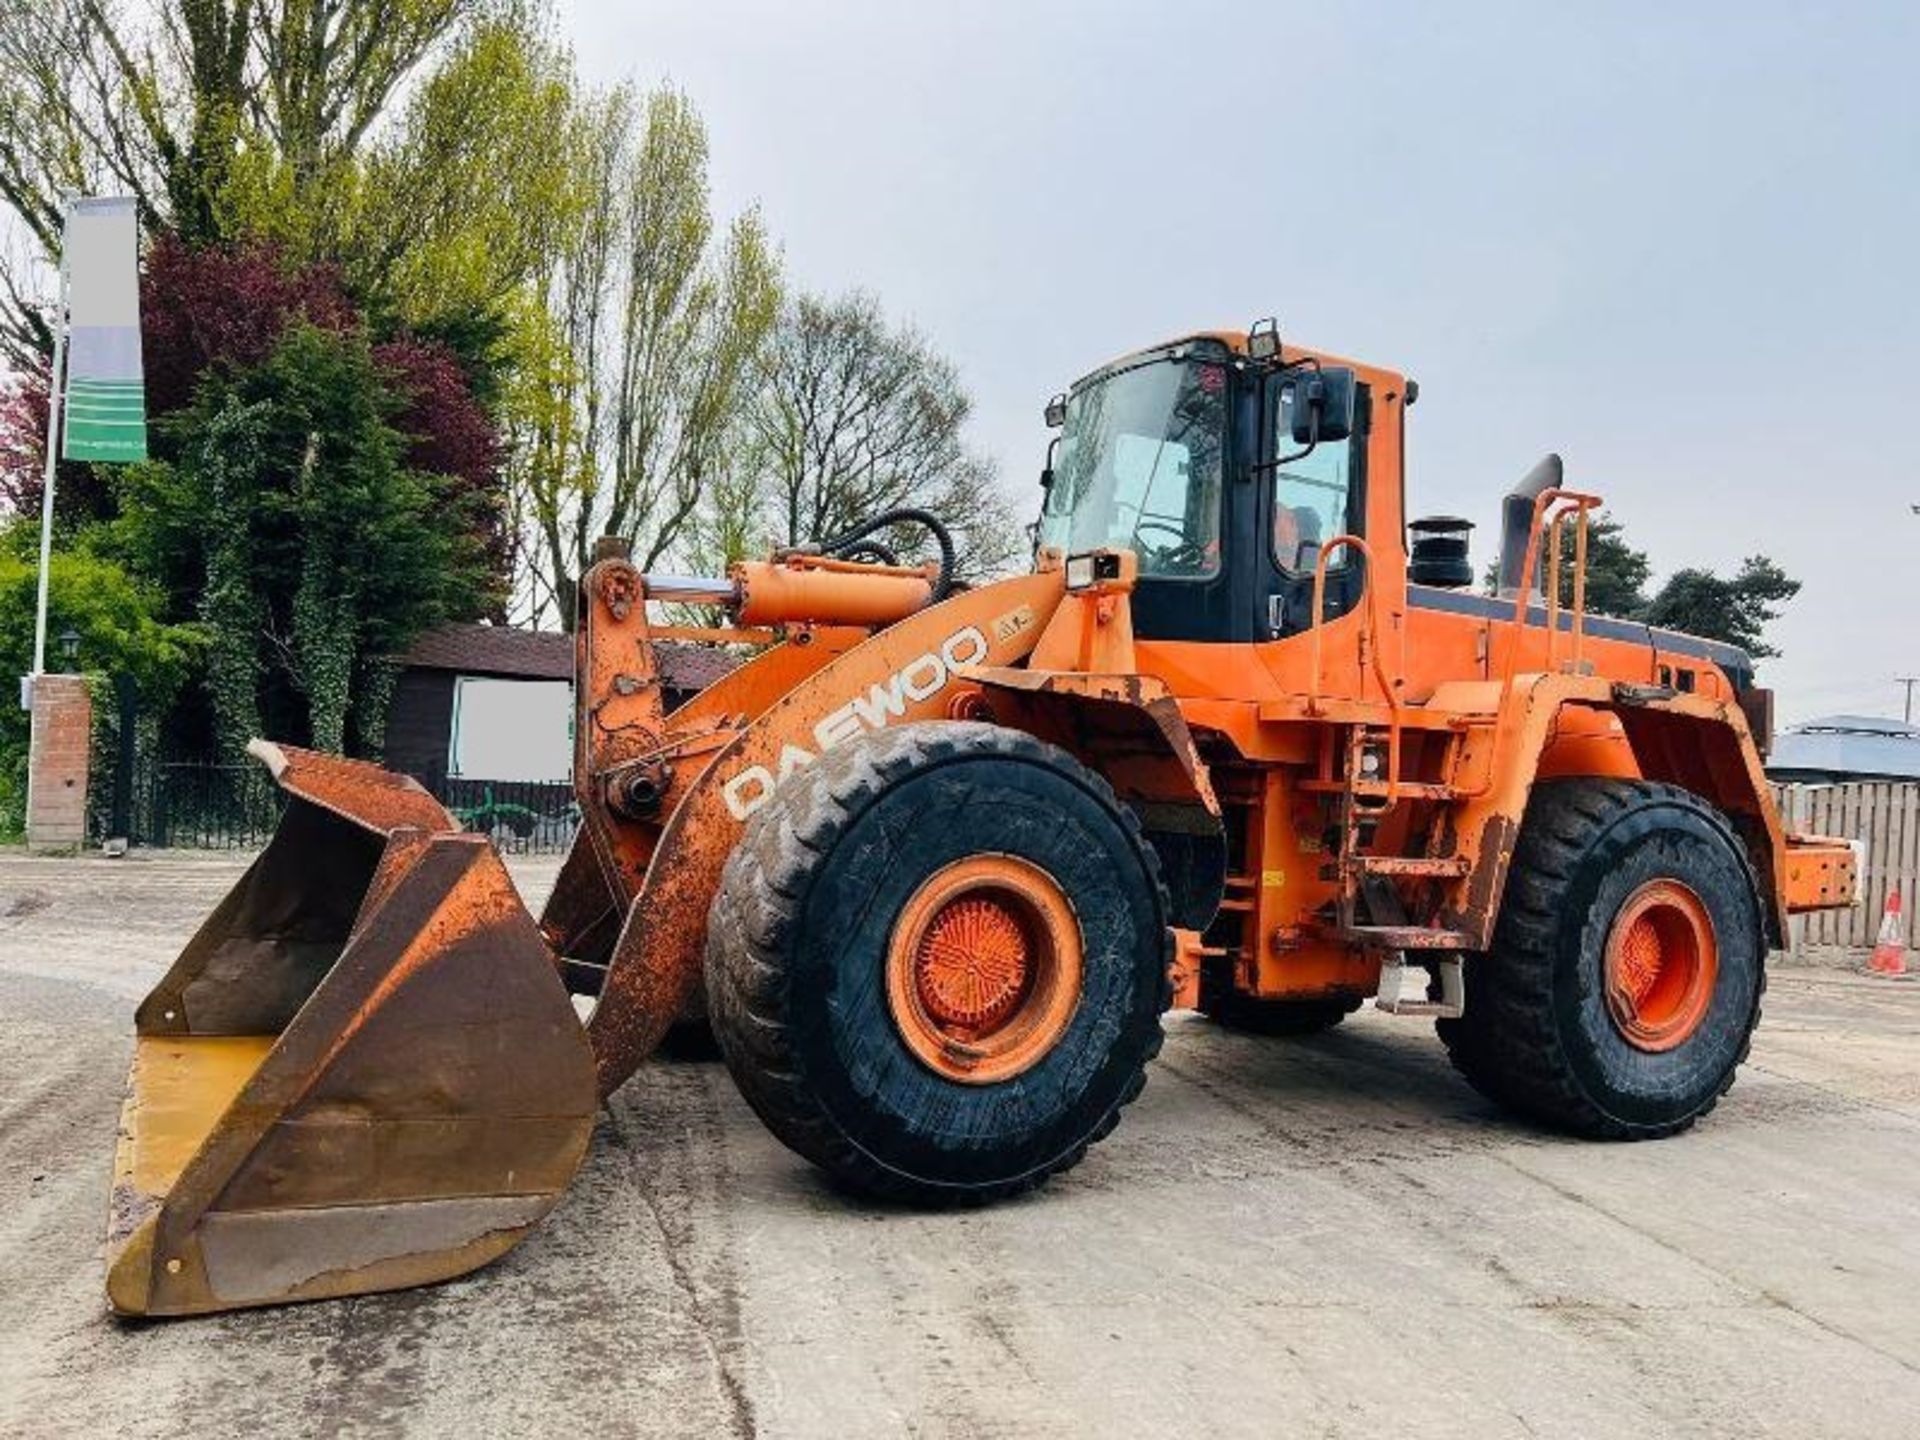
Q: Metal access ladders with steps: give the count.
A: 1